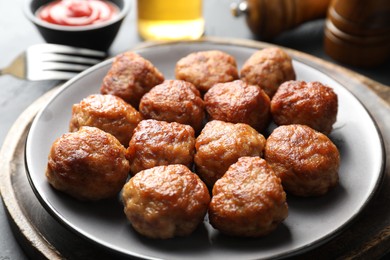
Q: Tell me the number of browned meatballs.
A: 13